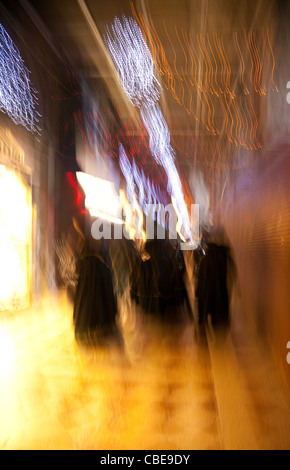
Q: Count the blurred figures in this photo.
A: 3